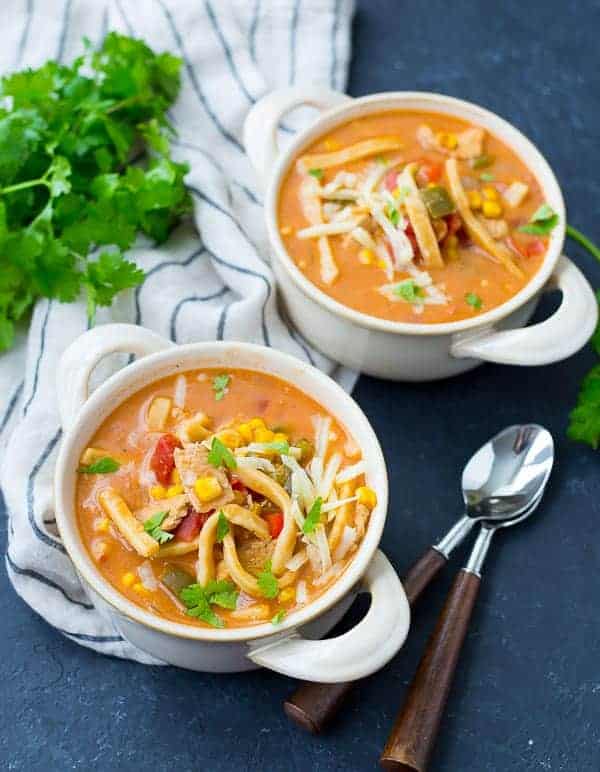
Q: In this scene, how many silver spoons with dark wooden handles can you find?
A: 2